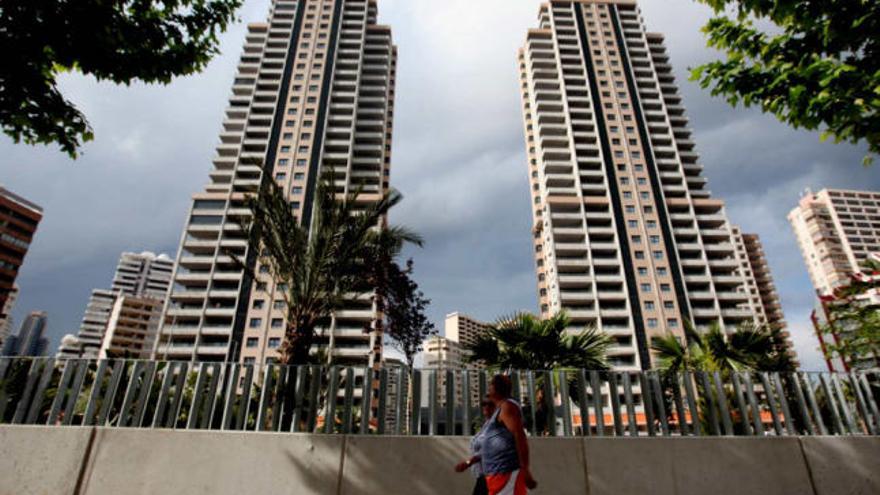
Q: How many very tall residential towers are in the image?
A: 2